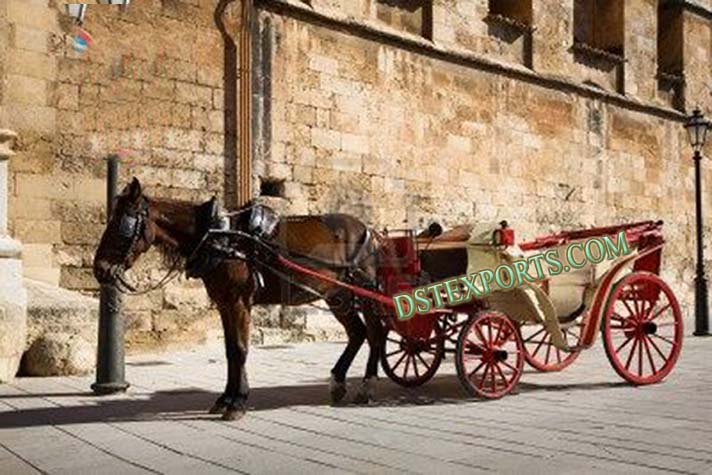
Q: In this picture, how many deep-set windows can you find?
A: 4